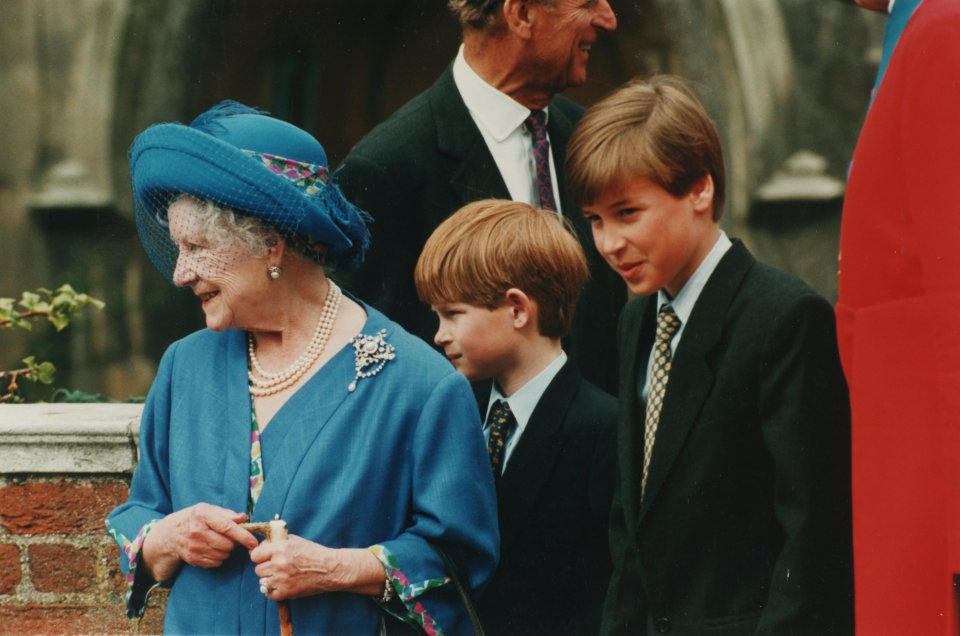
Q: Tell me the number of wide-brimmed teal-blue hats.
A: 1